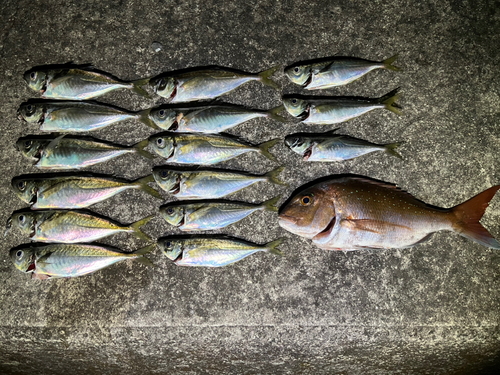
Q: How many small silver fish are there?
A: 15